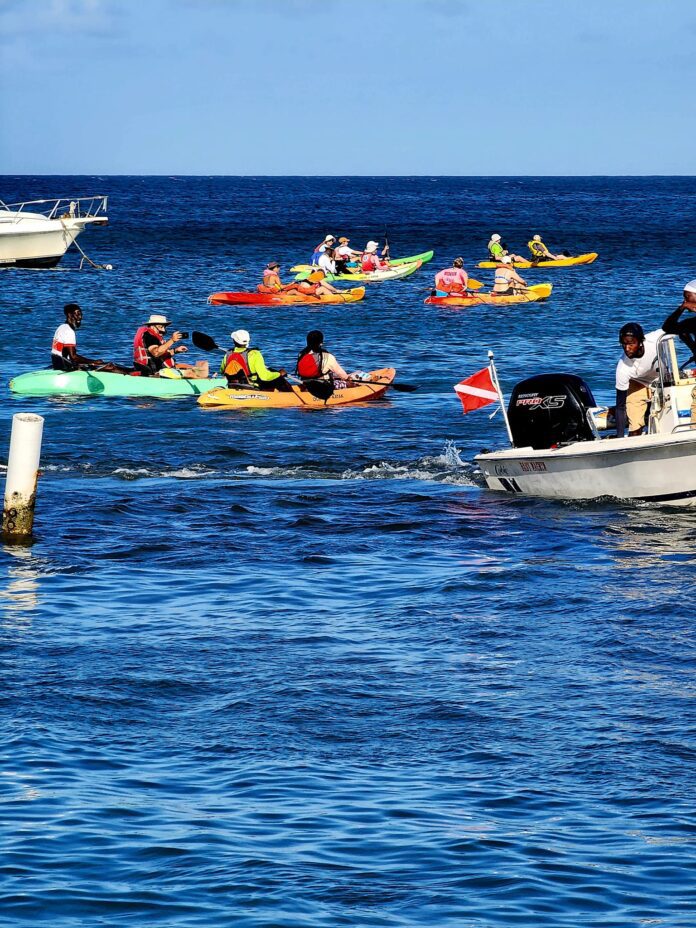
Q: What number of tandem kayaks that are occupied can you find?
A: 7